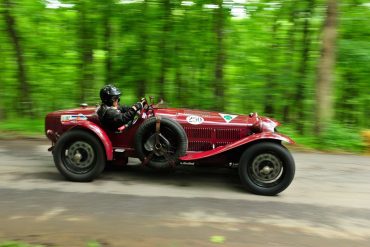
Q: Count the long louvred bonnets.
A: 1